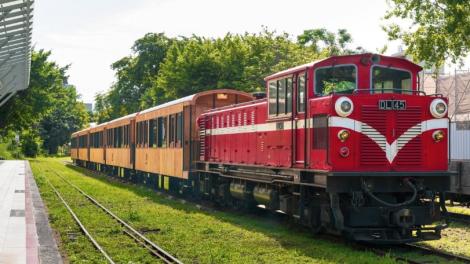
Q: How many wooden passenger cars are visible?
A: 5